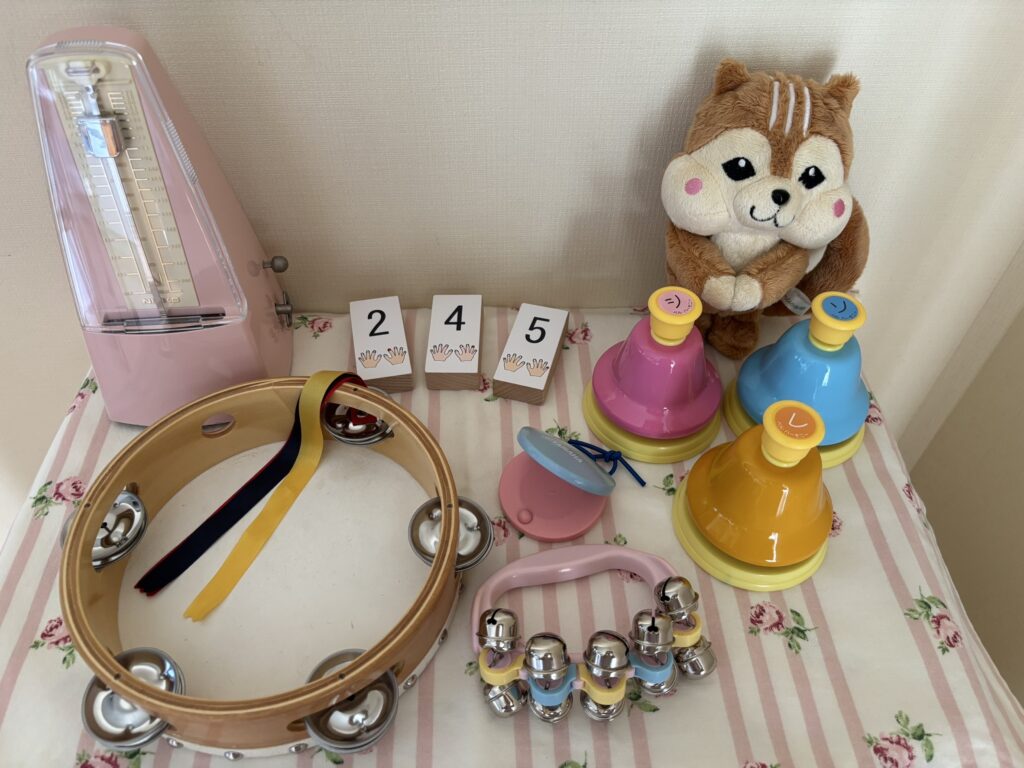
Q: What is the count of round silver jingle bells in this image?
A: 10